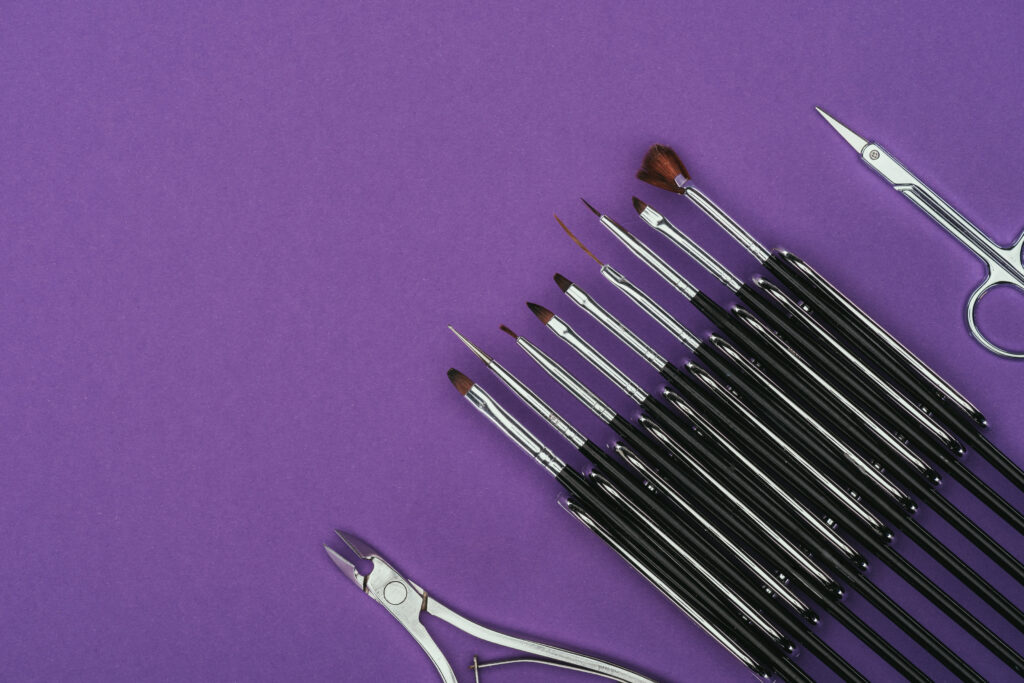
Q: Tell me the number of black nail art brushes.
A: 9